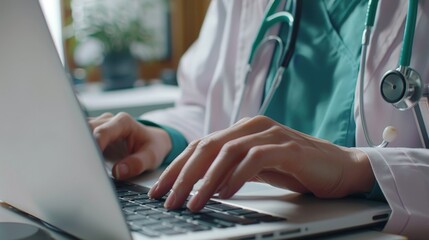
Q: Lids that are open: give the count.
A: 1